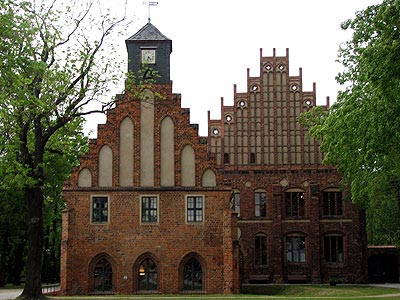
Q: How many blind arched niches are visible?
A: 7